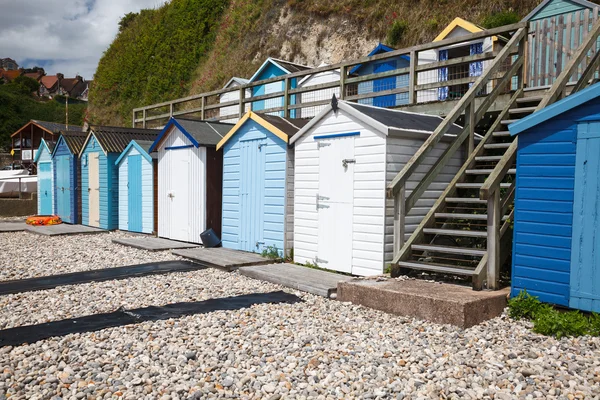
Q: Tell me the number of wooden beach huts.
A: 14